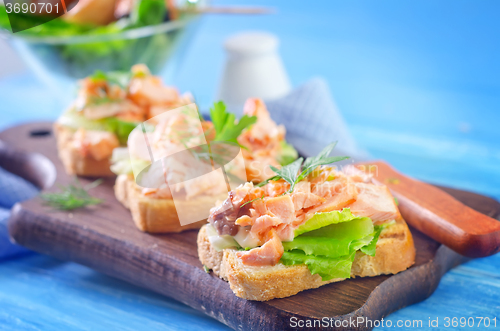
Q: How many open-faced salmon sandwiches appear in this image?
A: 3